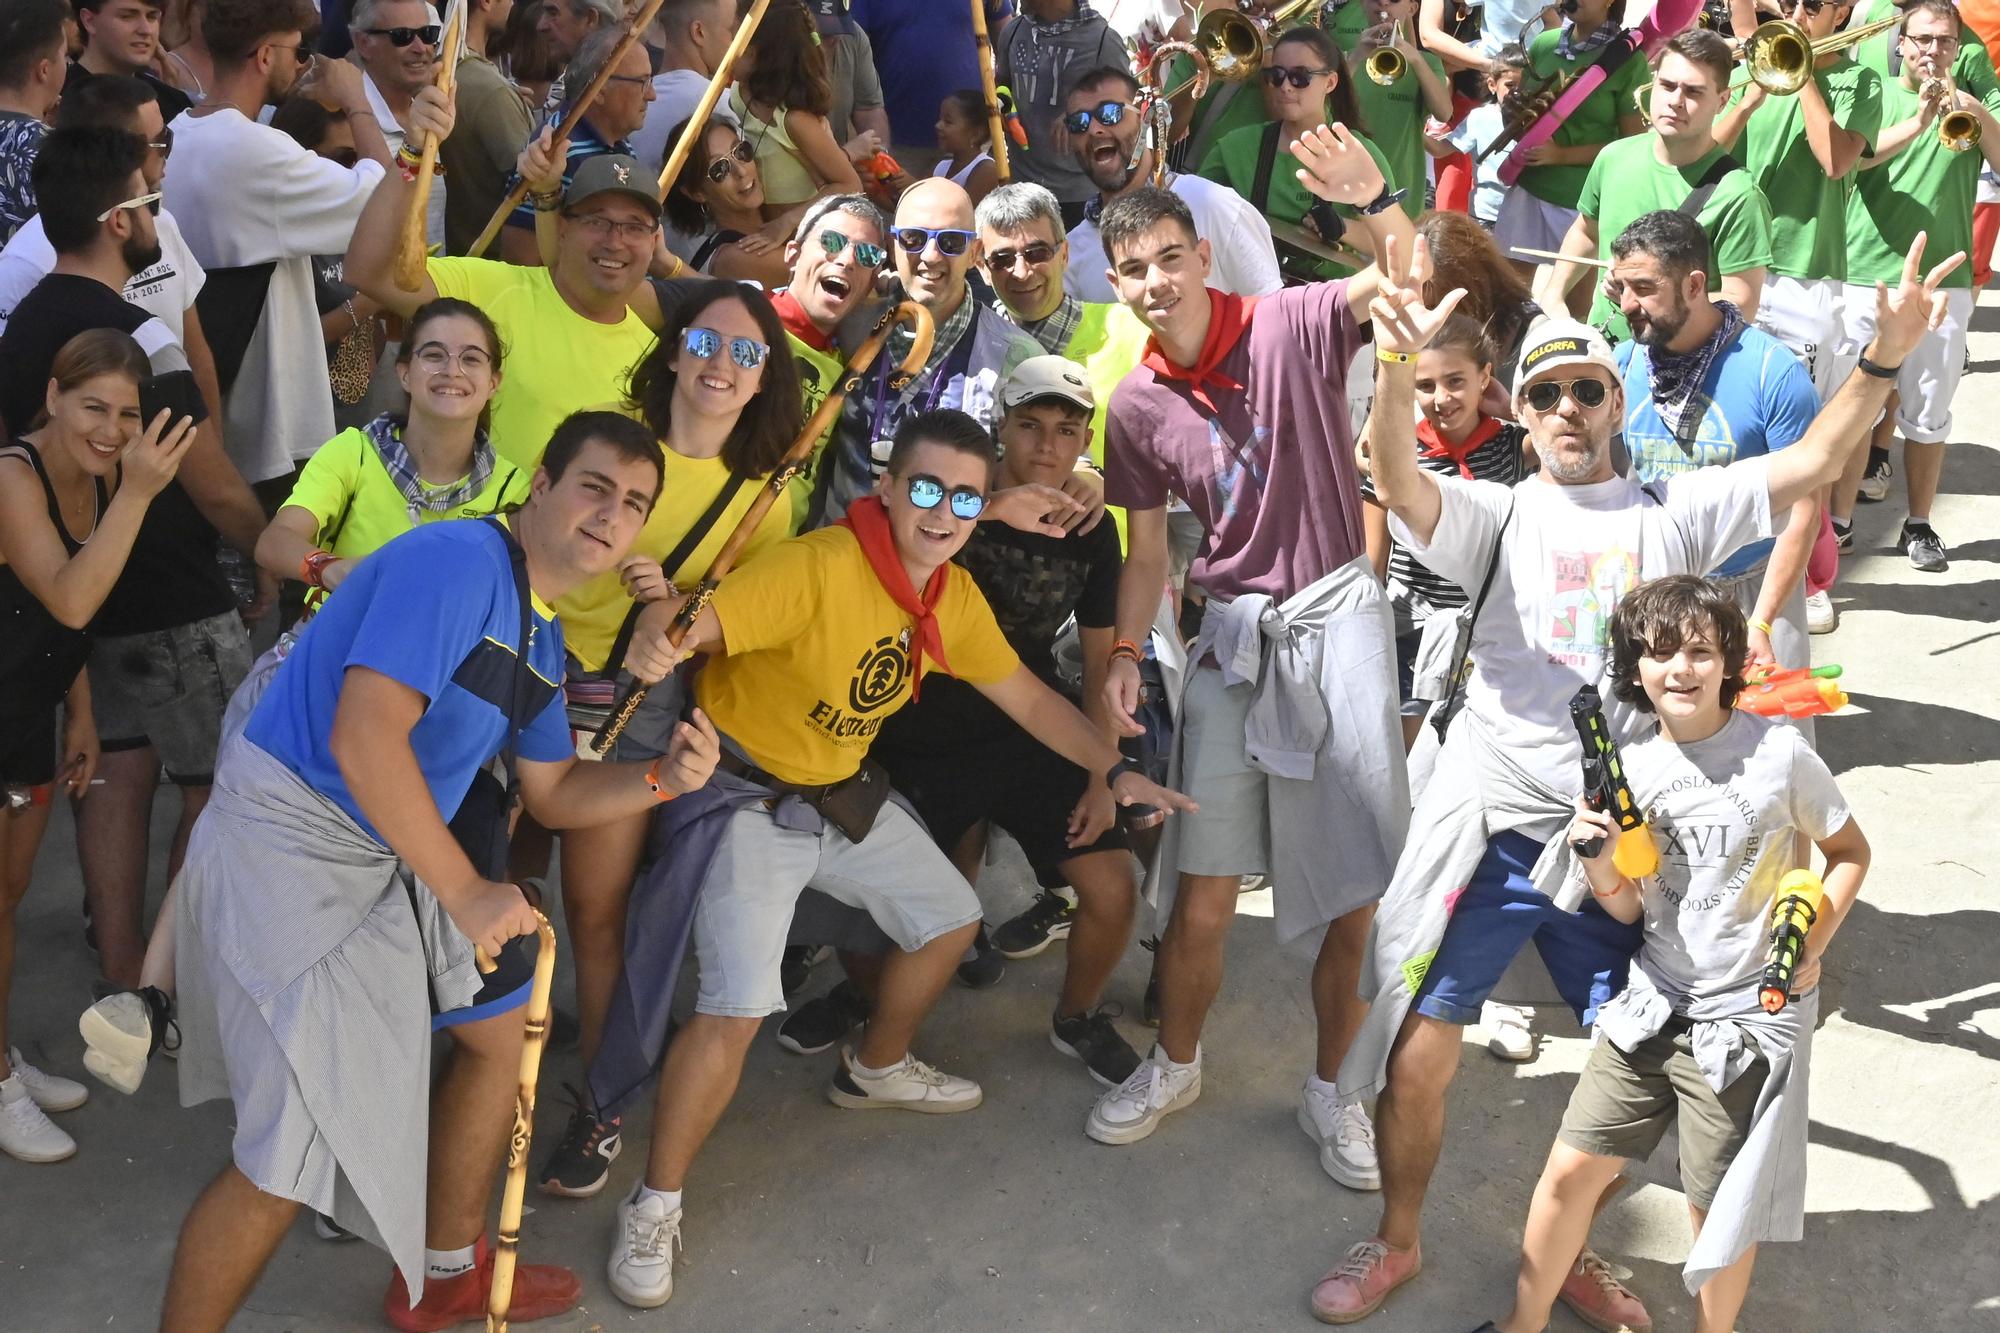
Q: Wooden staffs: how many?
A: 7